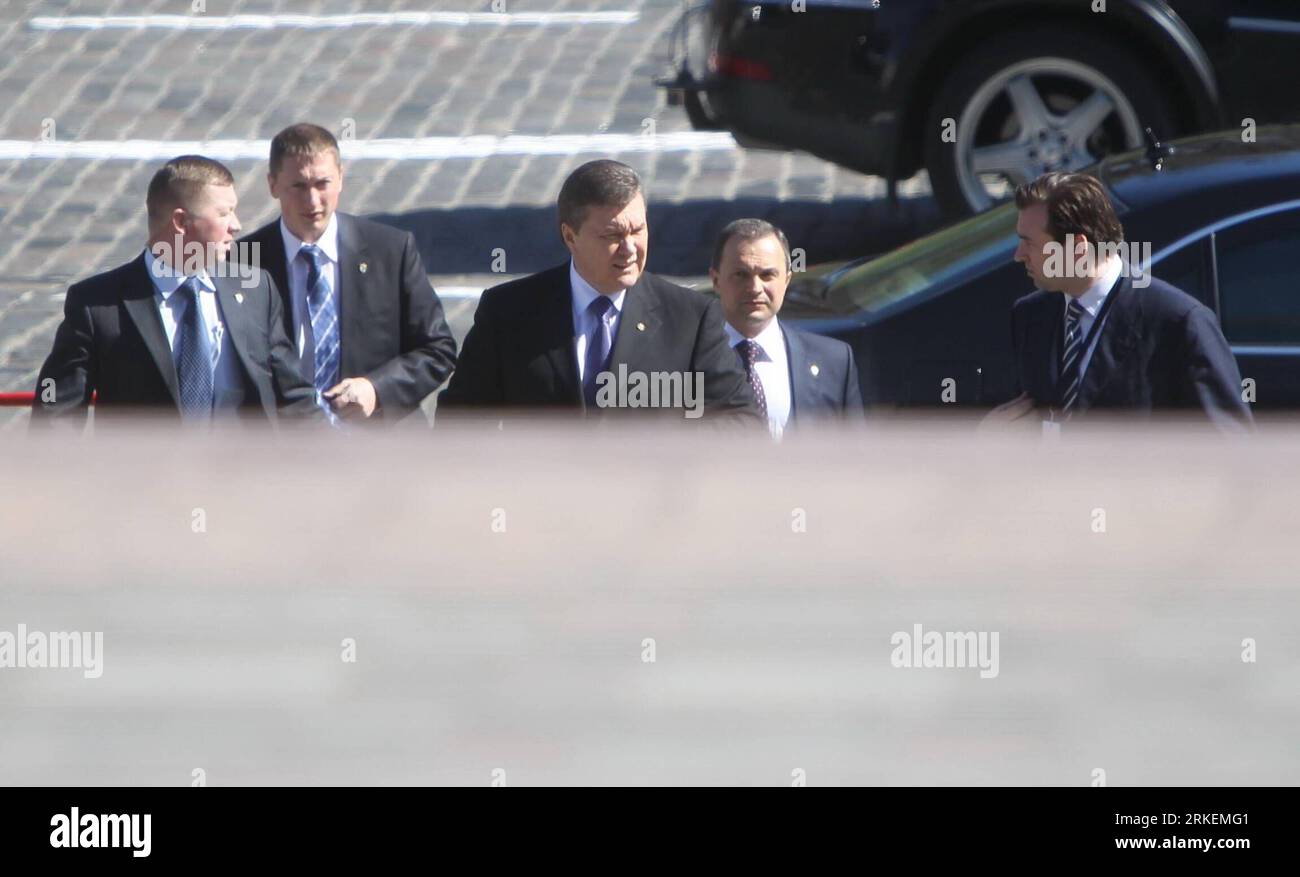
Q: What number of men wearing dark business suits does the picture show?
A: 5